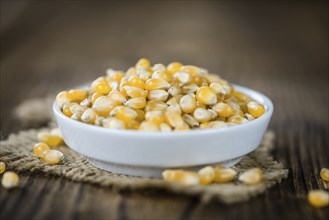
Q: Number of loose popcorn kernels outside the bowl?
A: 13